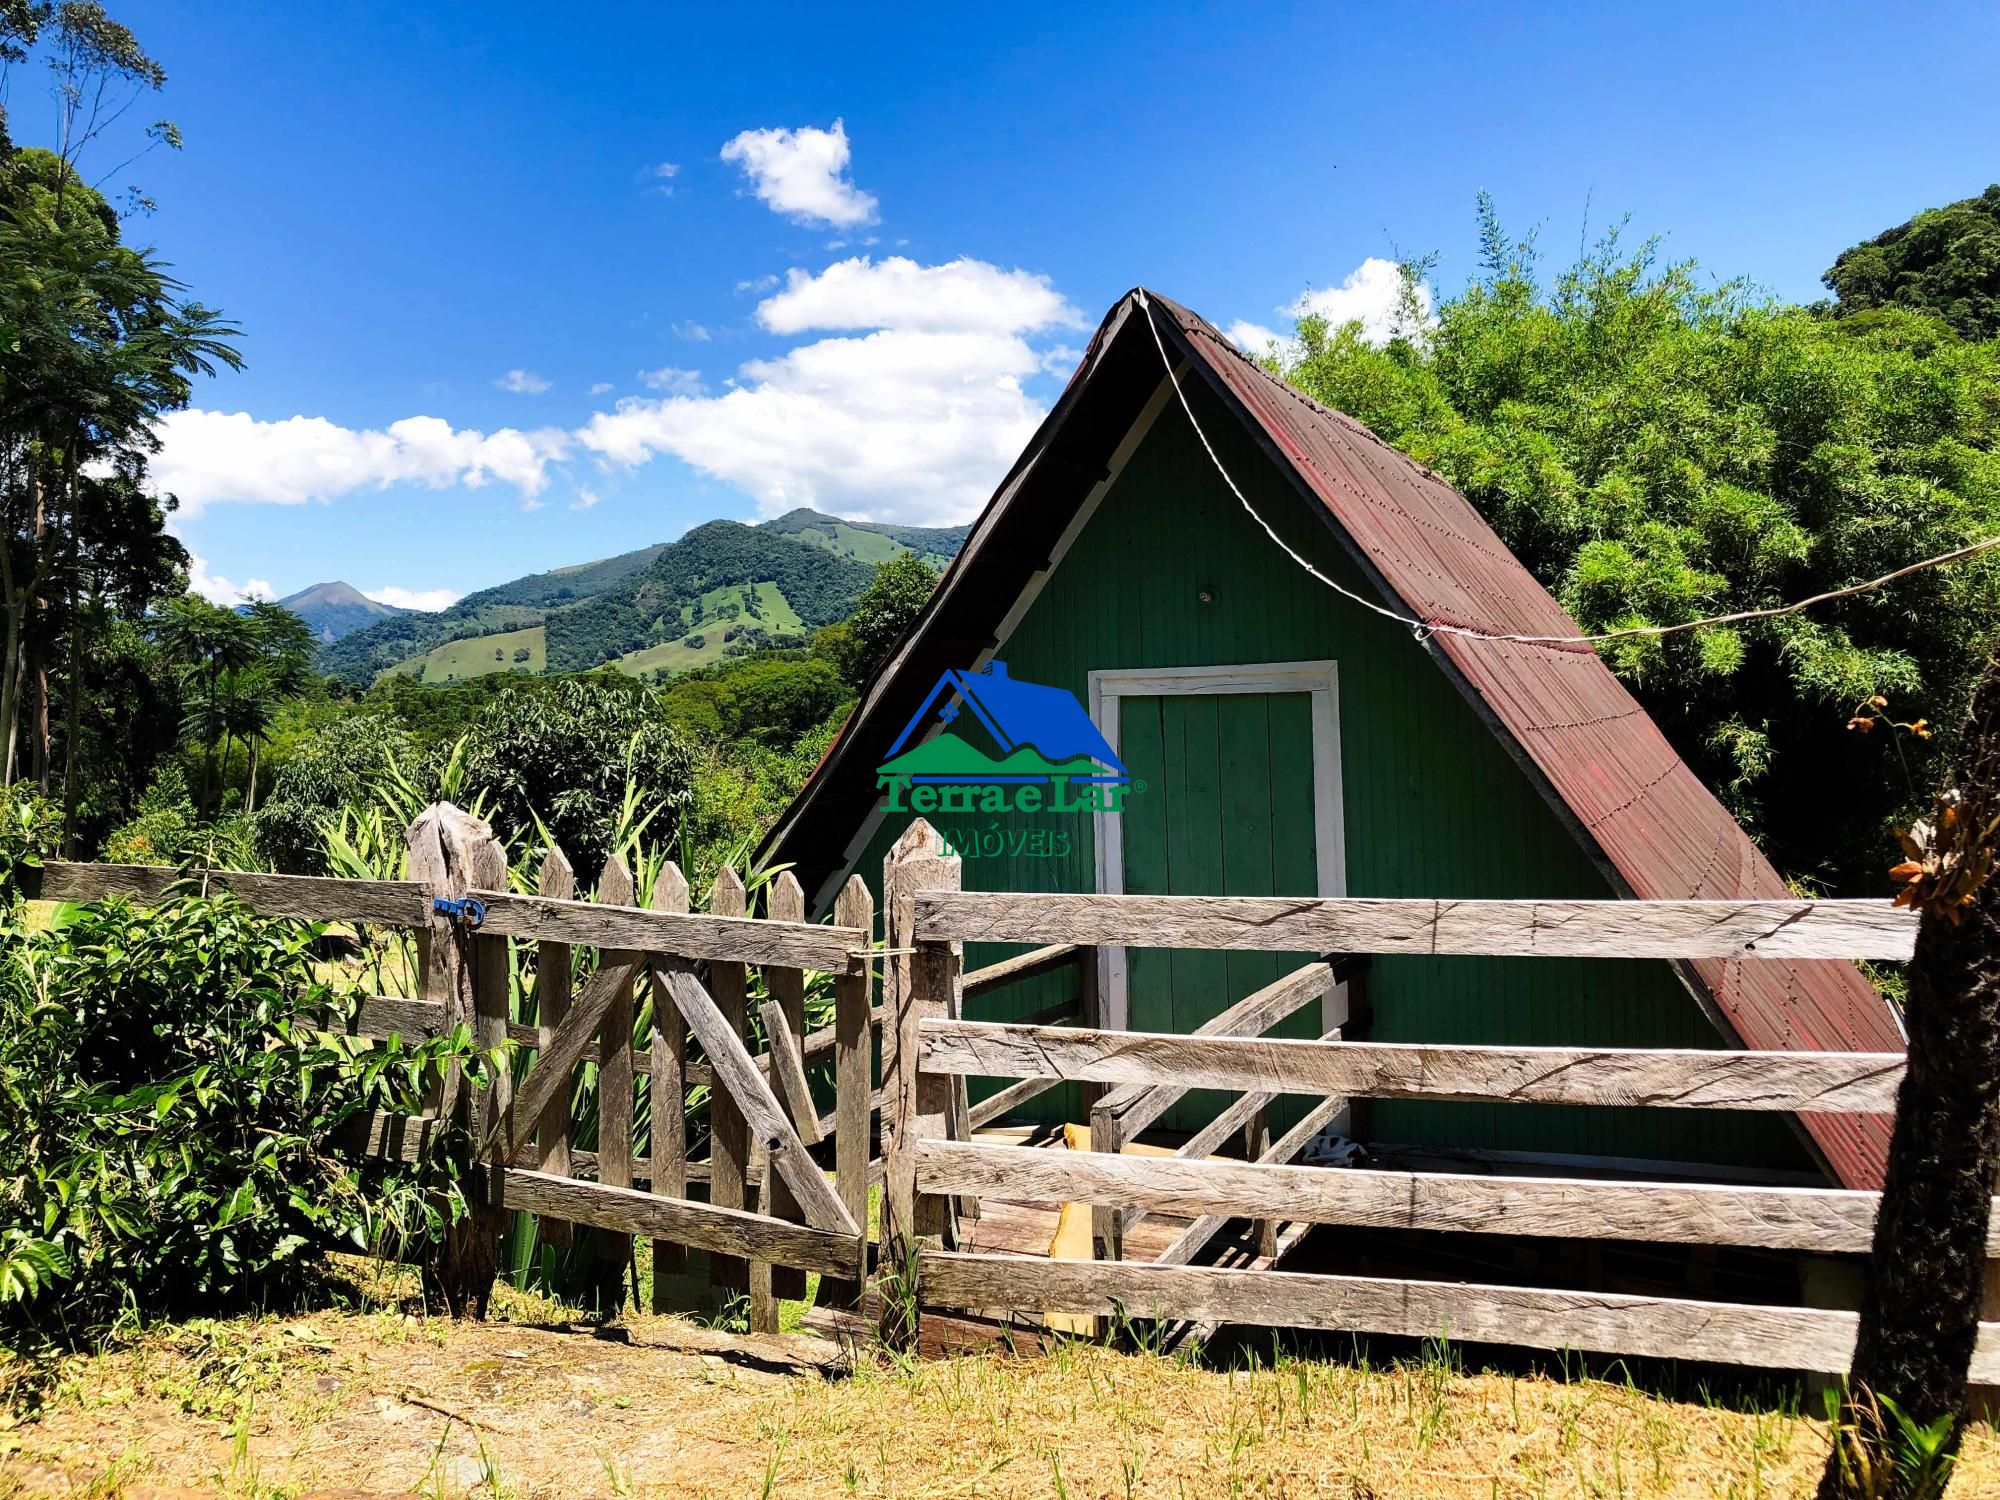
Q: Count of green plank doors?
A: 1